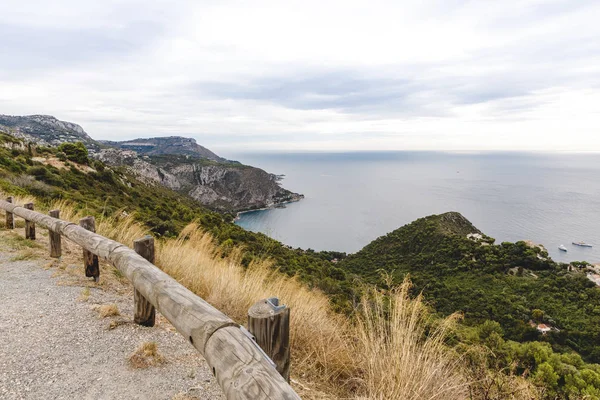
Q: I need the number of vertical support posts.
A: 6